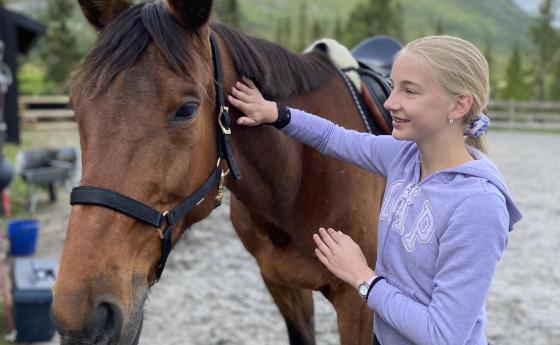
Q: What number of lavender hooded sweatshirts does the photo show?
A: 1